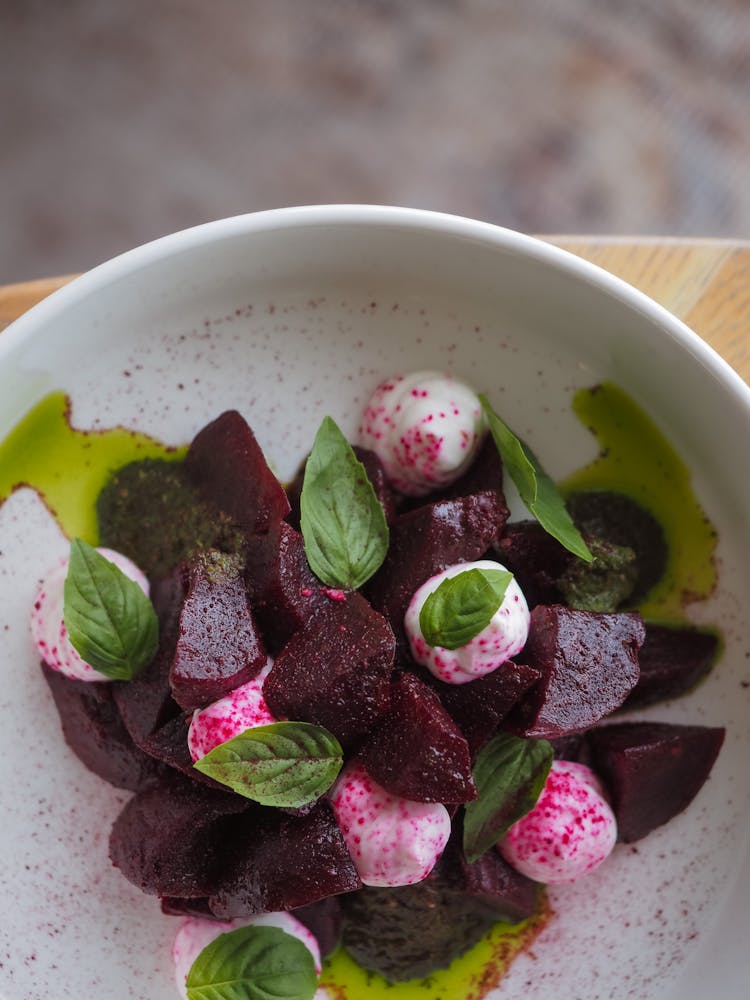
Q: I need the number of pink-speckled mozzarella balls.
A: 7